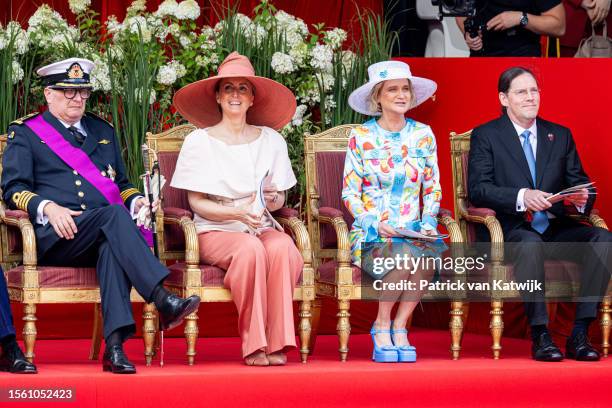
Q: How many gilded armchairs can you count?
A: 4